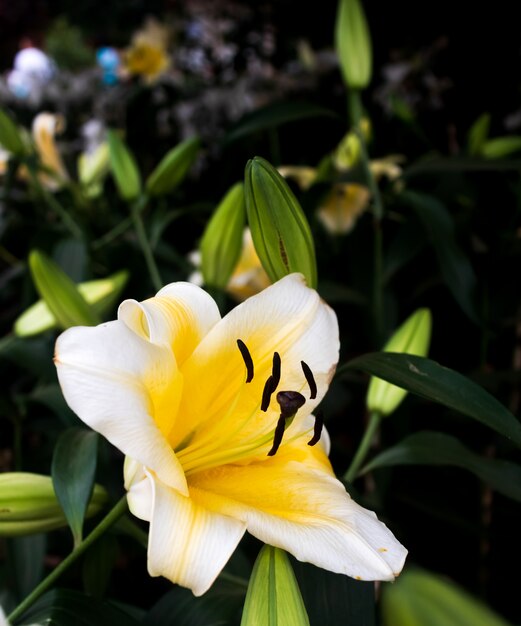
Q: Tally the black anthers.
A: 6